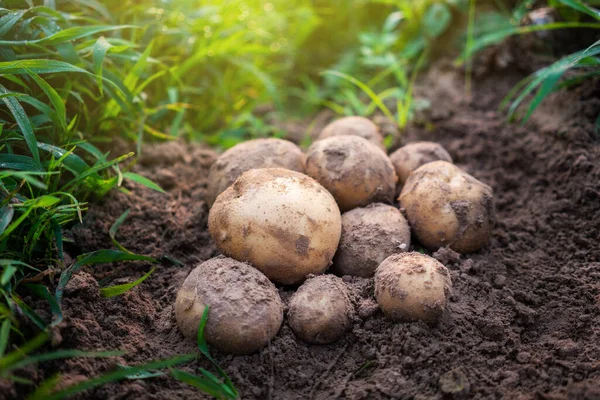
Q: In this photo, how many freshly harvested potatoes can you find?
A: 10